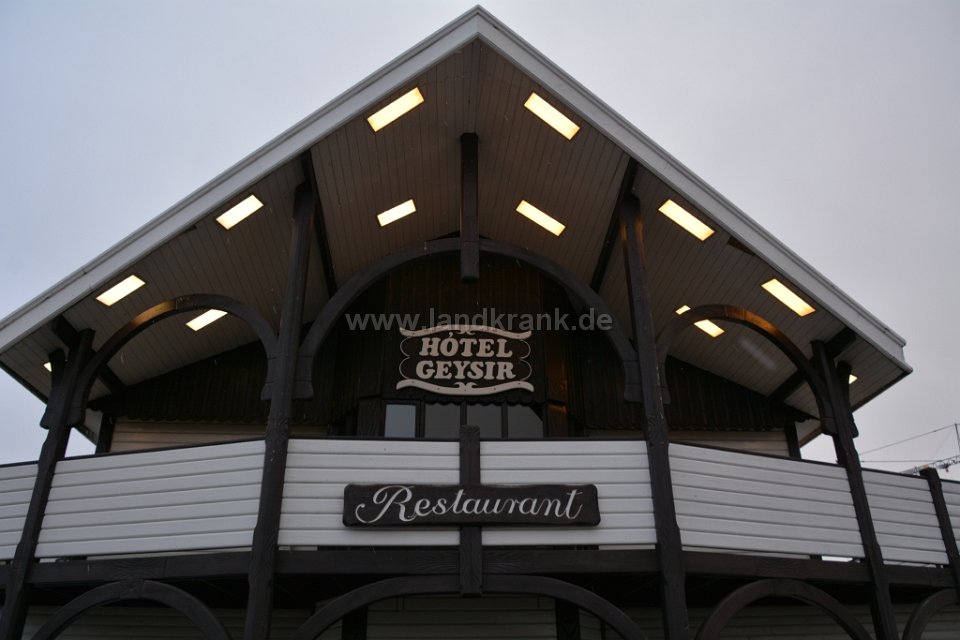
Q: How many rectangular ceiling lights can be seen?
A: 12